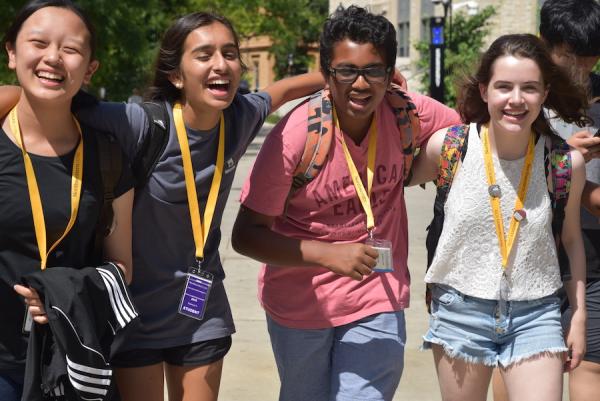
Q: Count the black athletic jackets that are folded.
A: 1